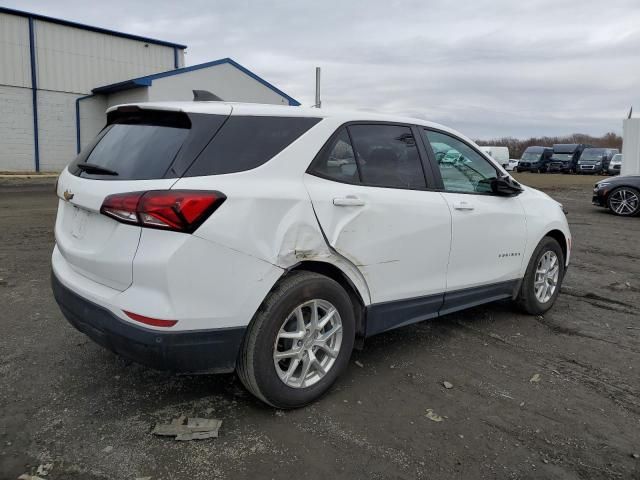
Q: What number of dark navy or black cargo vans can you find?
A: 3